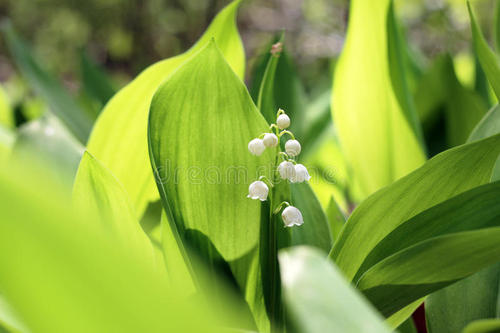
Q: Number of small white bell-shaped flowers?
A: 8